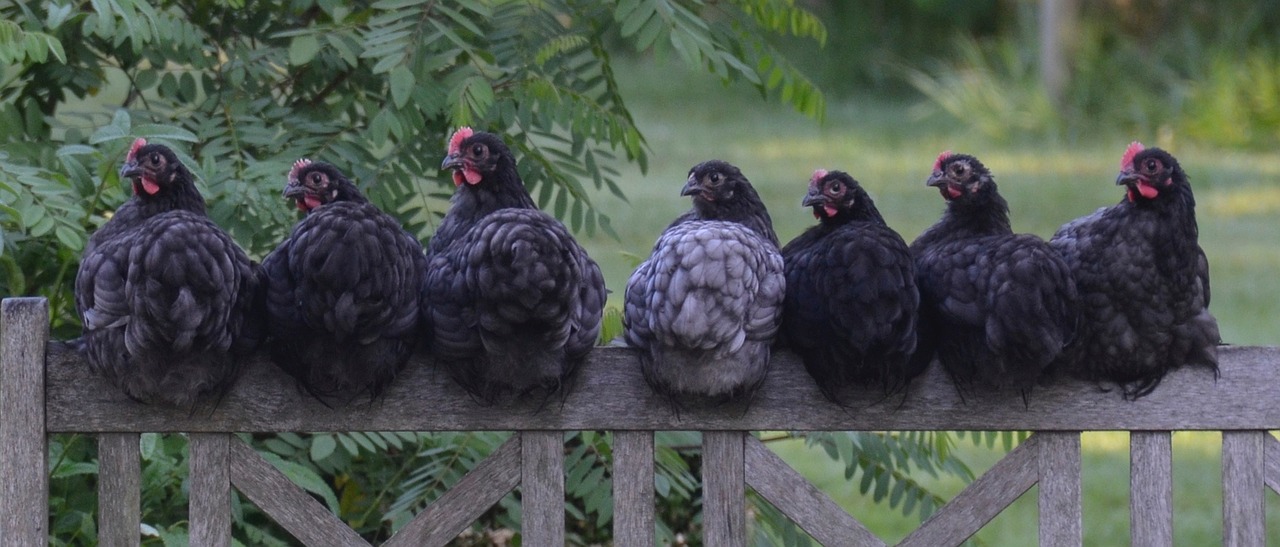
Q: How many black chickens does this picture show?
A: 6